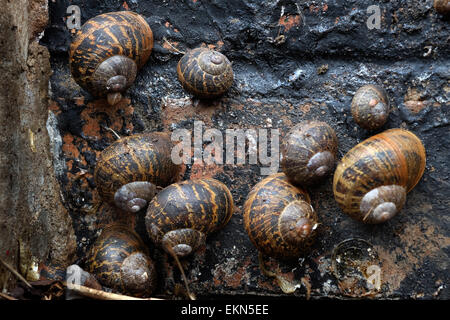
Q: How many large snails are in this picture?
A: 6